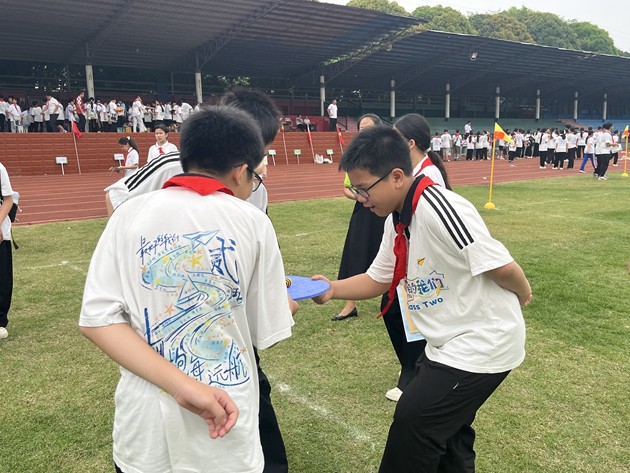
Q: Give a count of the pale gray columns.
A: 9